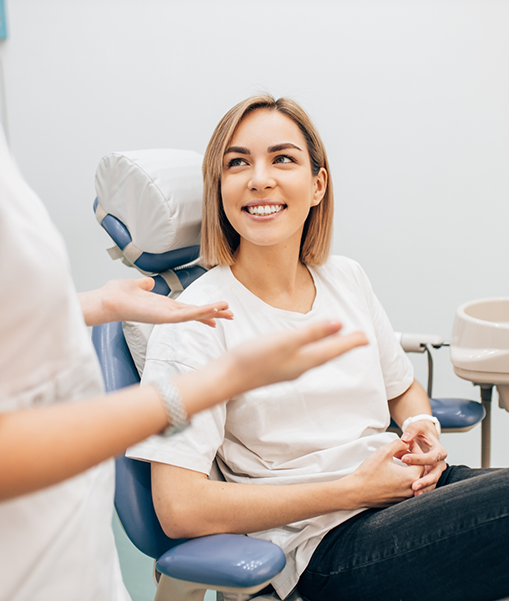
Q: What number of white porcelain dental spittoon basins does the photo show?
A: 1